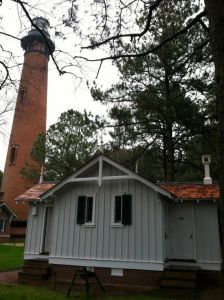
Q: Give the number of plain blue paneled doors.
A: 0